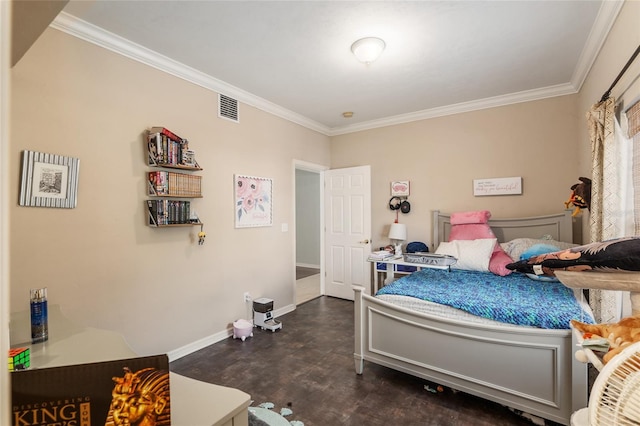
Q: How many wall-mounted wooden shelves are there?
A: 3